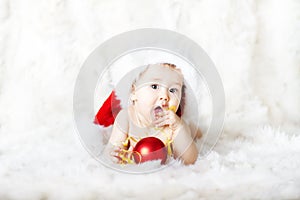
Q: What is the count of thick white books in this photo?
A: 0